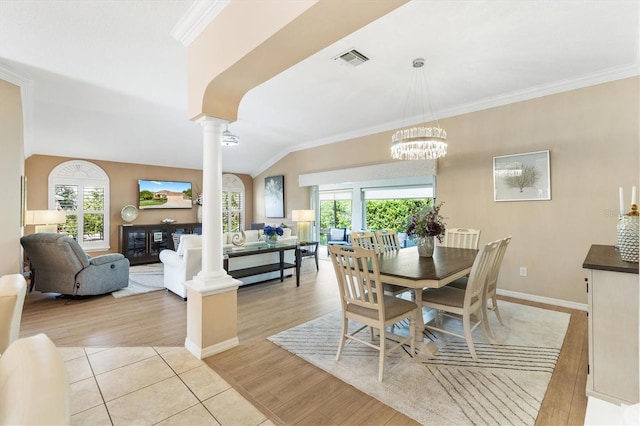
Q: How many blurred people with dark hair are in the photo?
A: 0